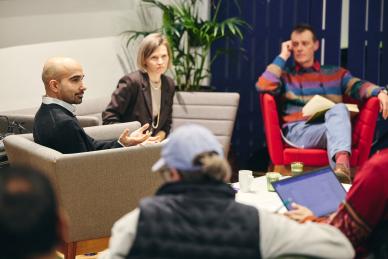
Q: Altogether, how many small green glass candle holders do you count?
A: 2